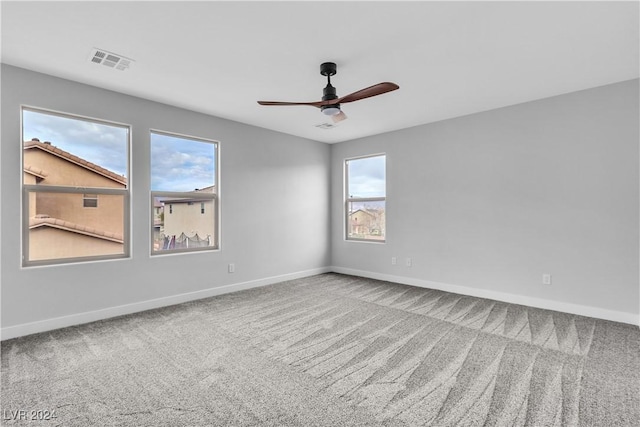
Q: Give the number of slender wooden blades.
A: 3